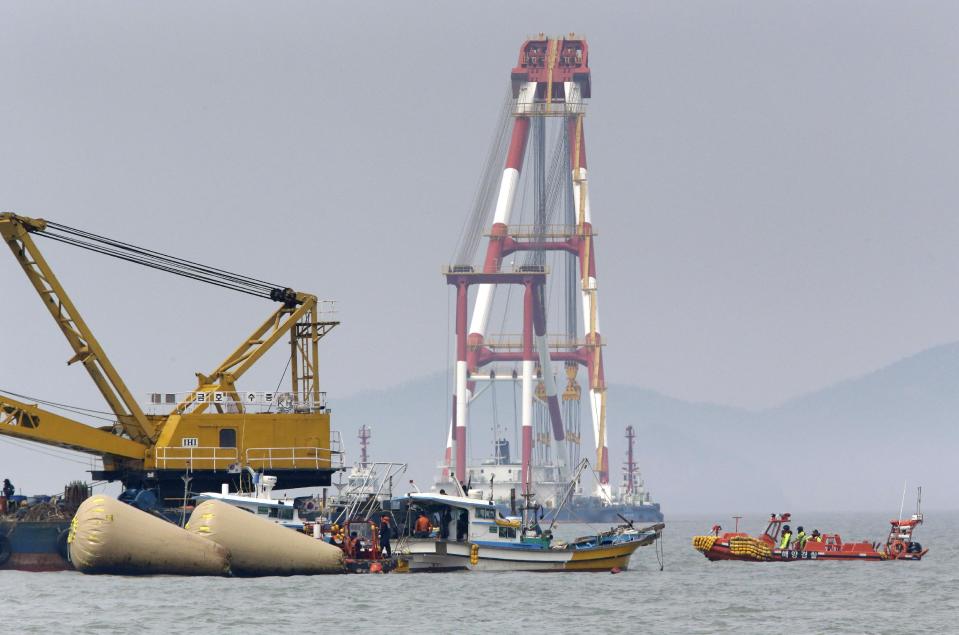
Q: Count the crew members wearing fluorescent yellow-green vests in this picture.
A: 3